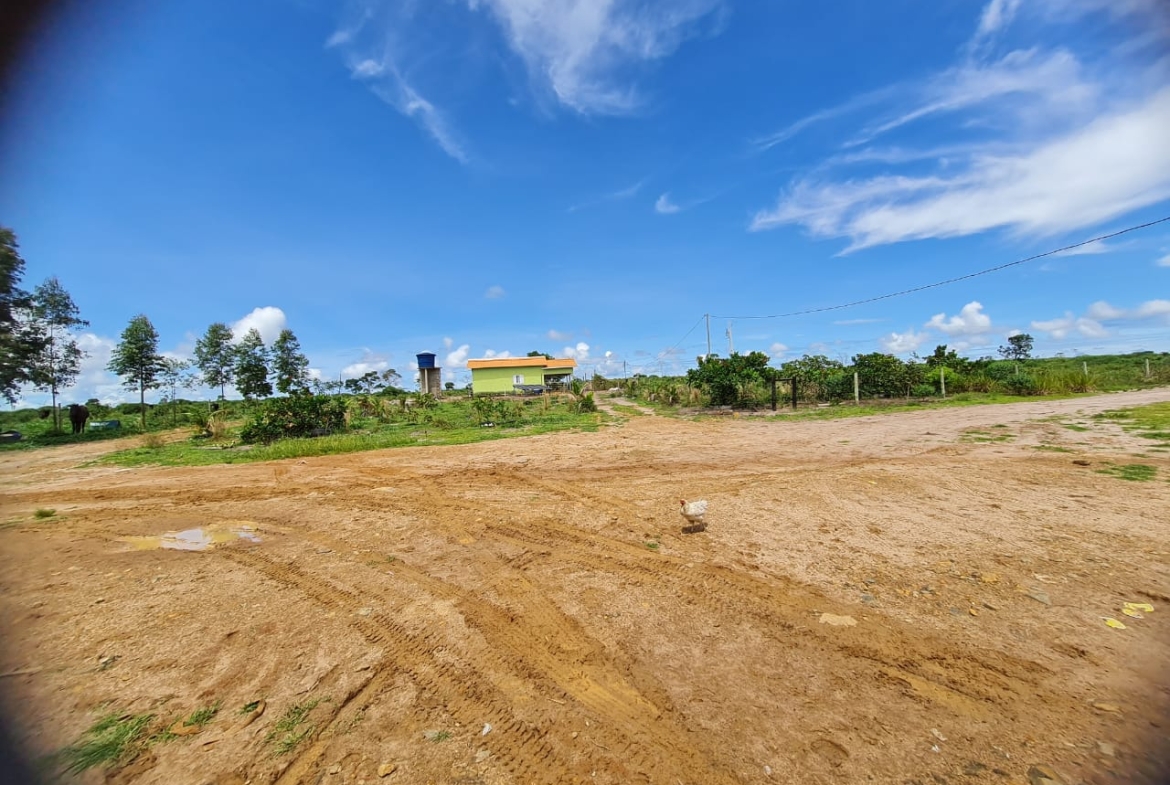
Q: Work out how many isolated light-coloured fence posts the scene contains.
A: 5